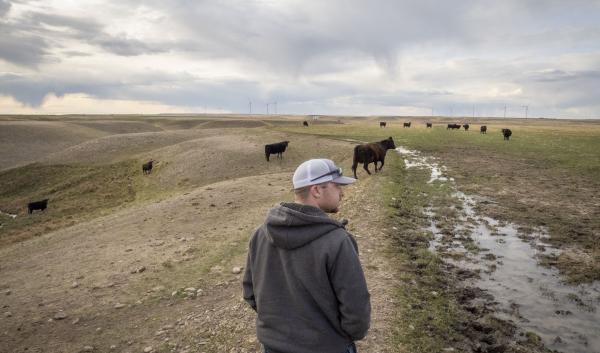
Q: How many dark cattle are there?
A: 13